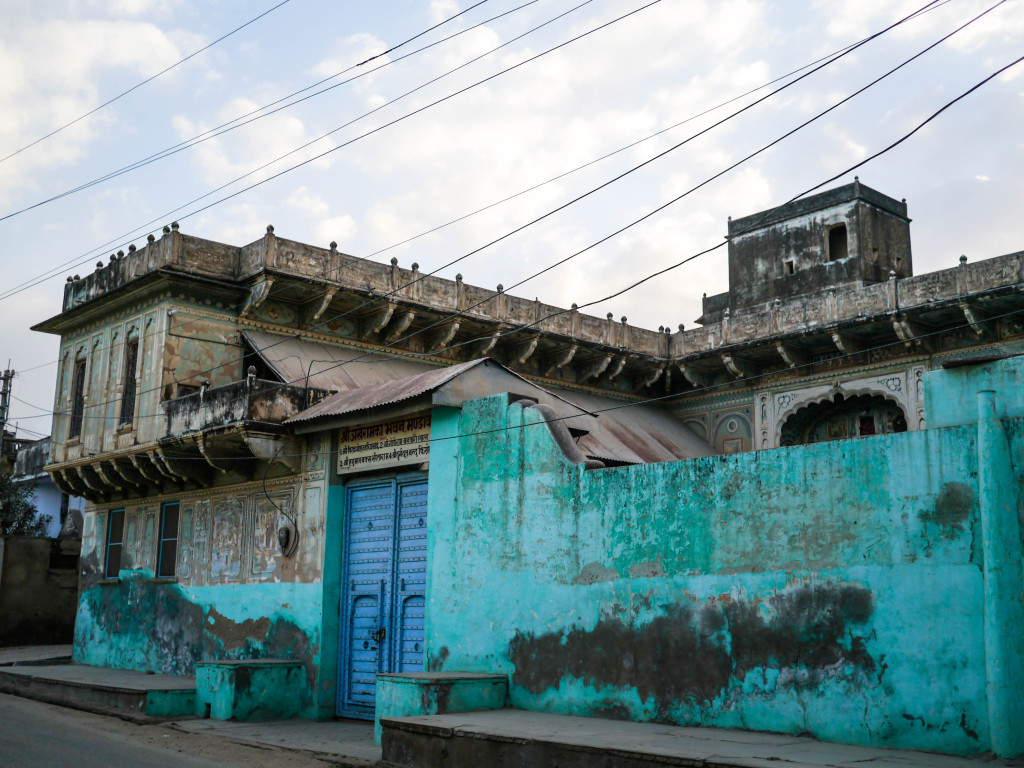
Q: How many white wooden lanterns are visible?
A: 0